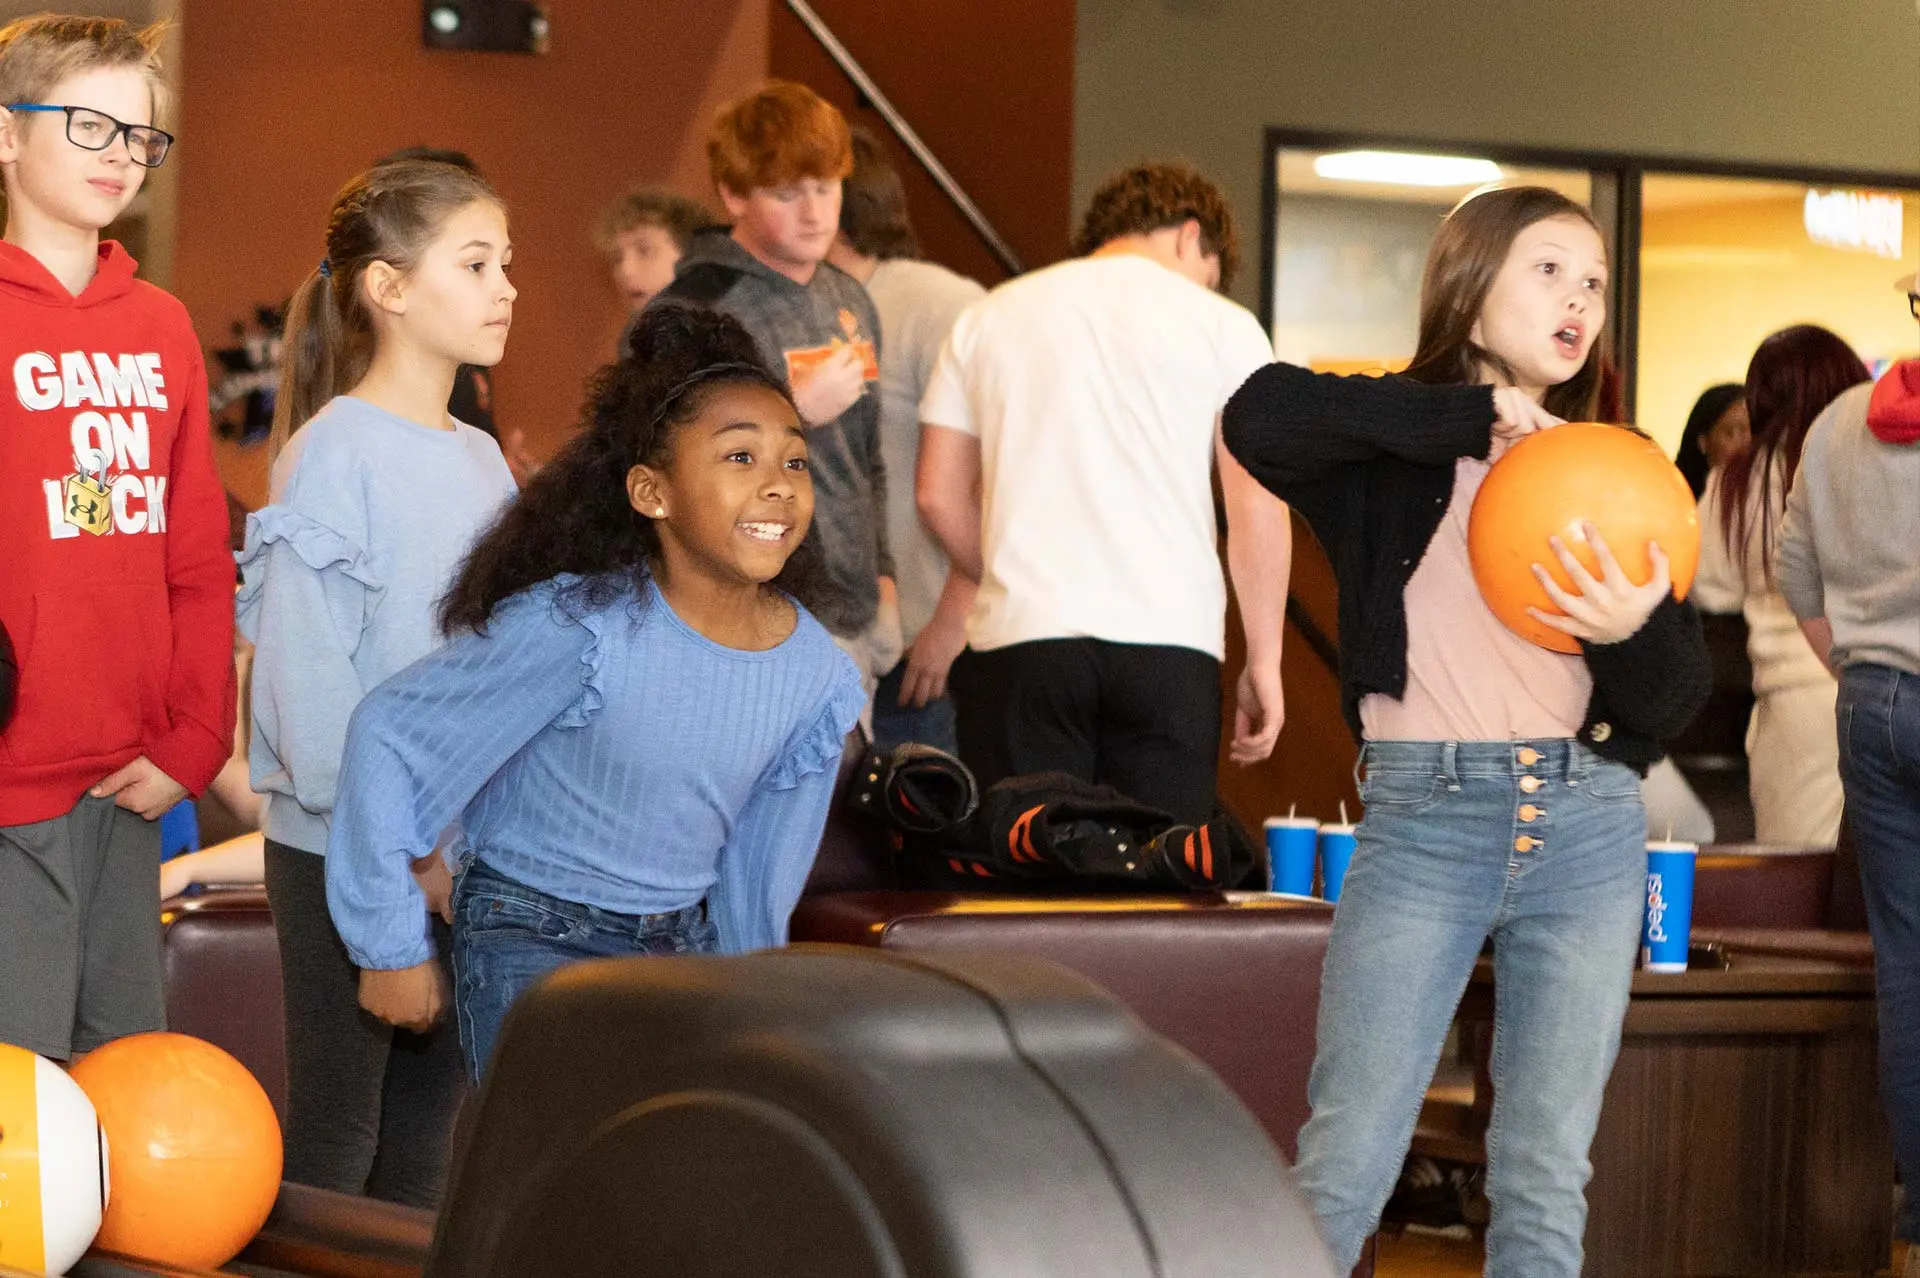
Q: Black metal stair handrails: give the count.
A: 1